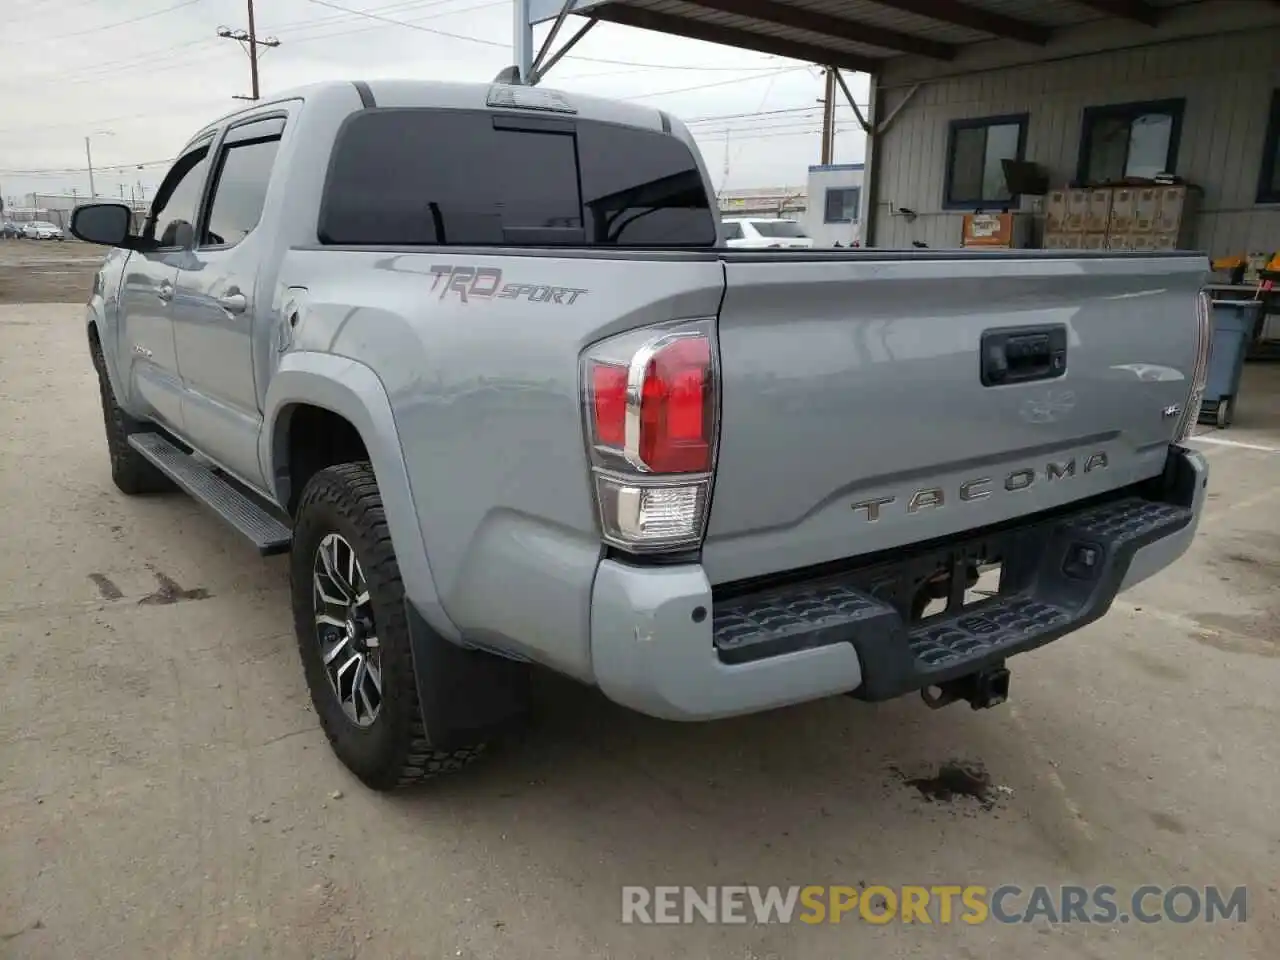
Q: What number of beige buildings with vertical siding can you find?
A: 1